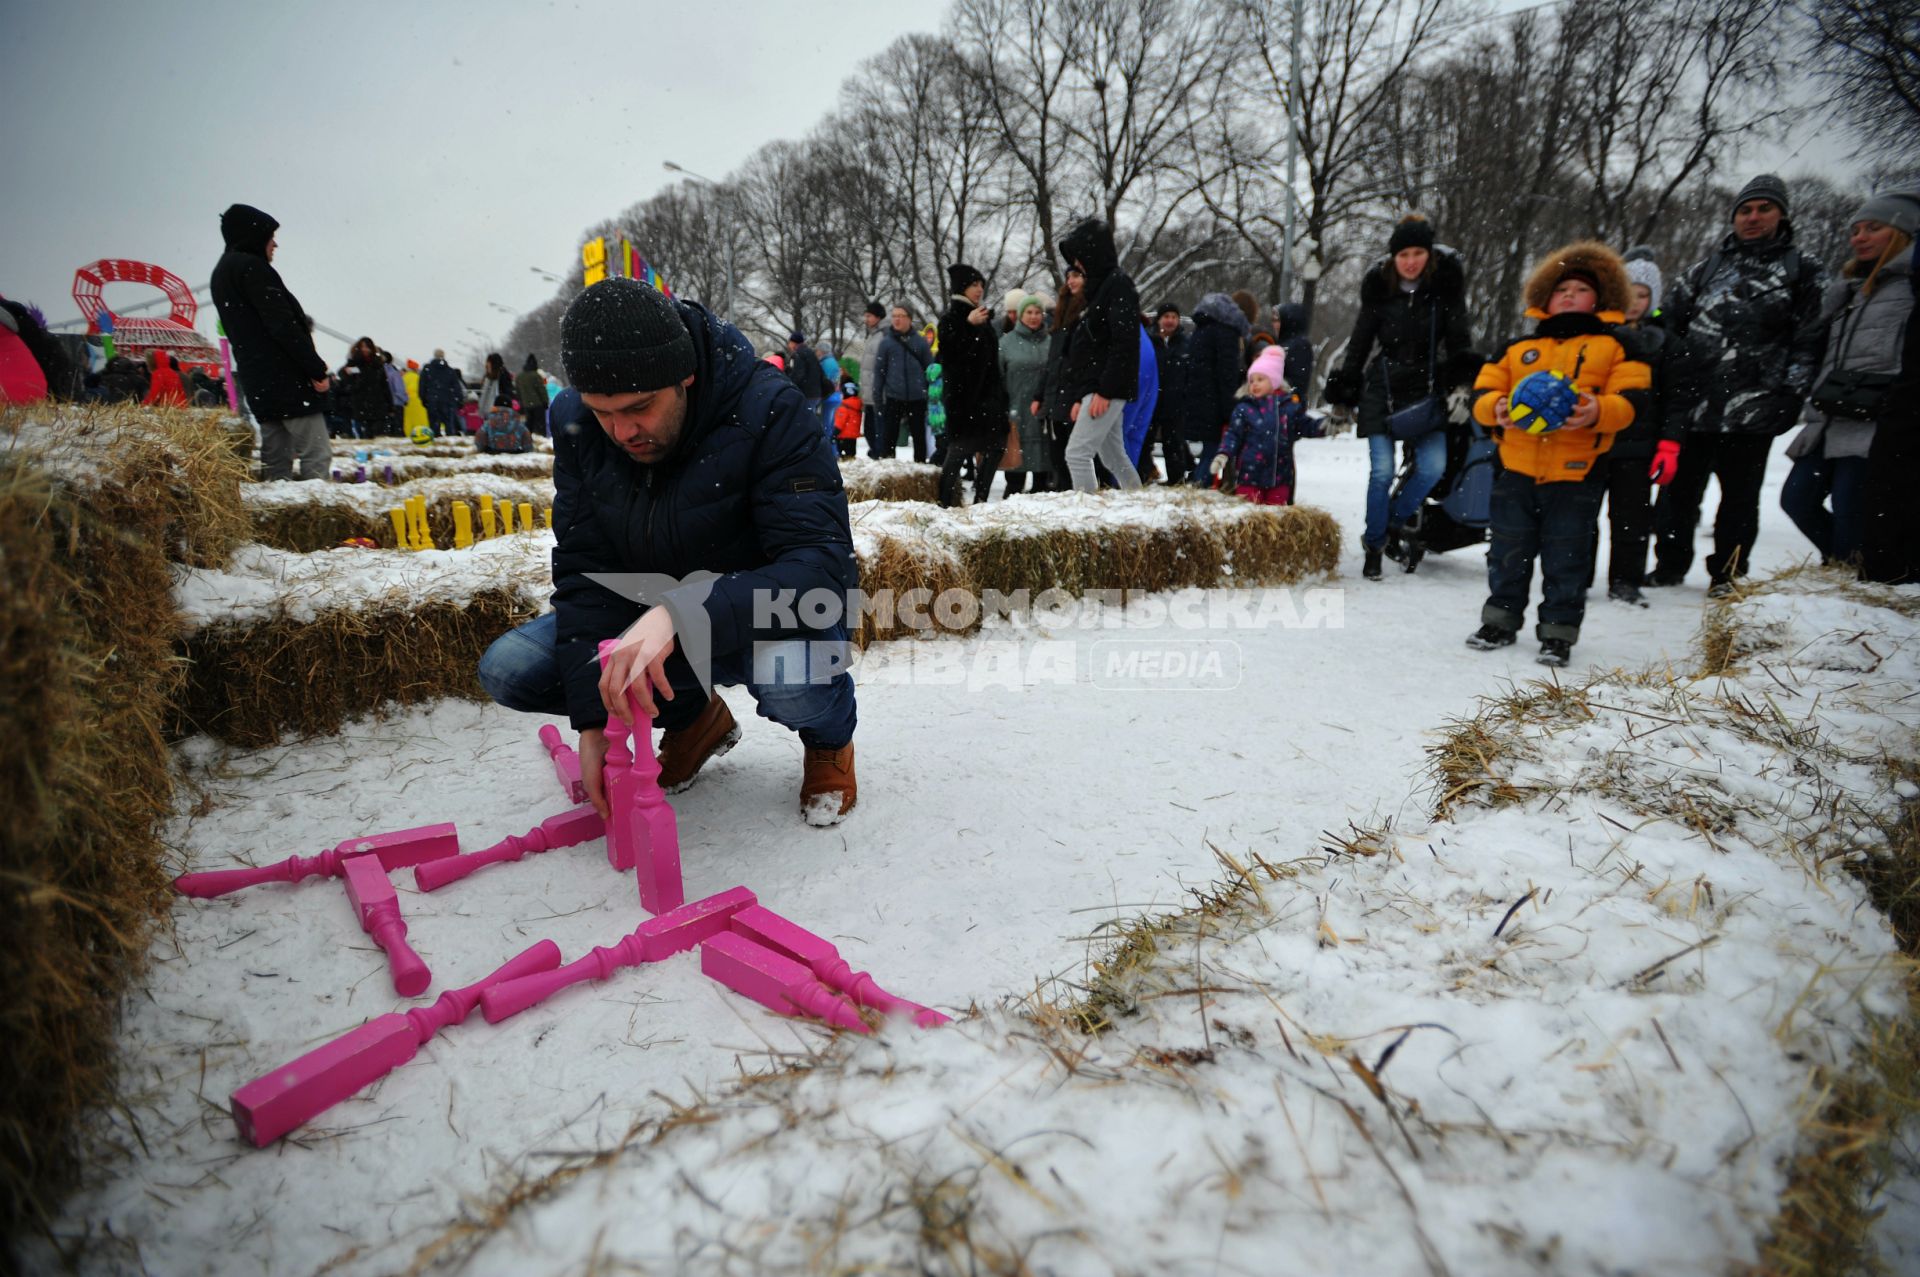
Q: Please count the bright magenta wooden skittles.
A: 10